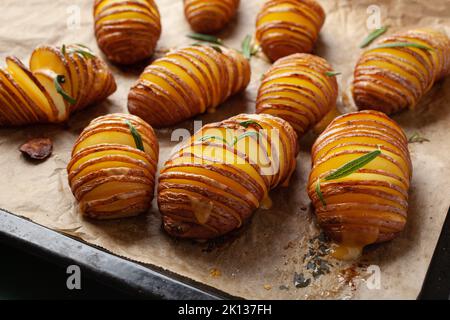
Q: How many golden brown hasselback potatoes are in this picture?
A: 10